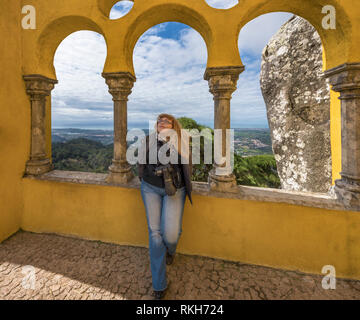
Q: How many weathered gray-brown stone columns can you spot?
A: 4